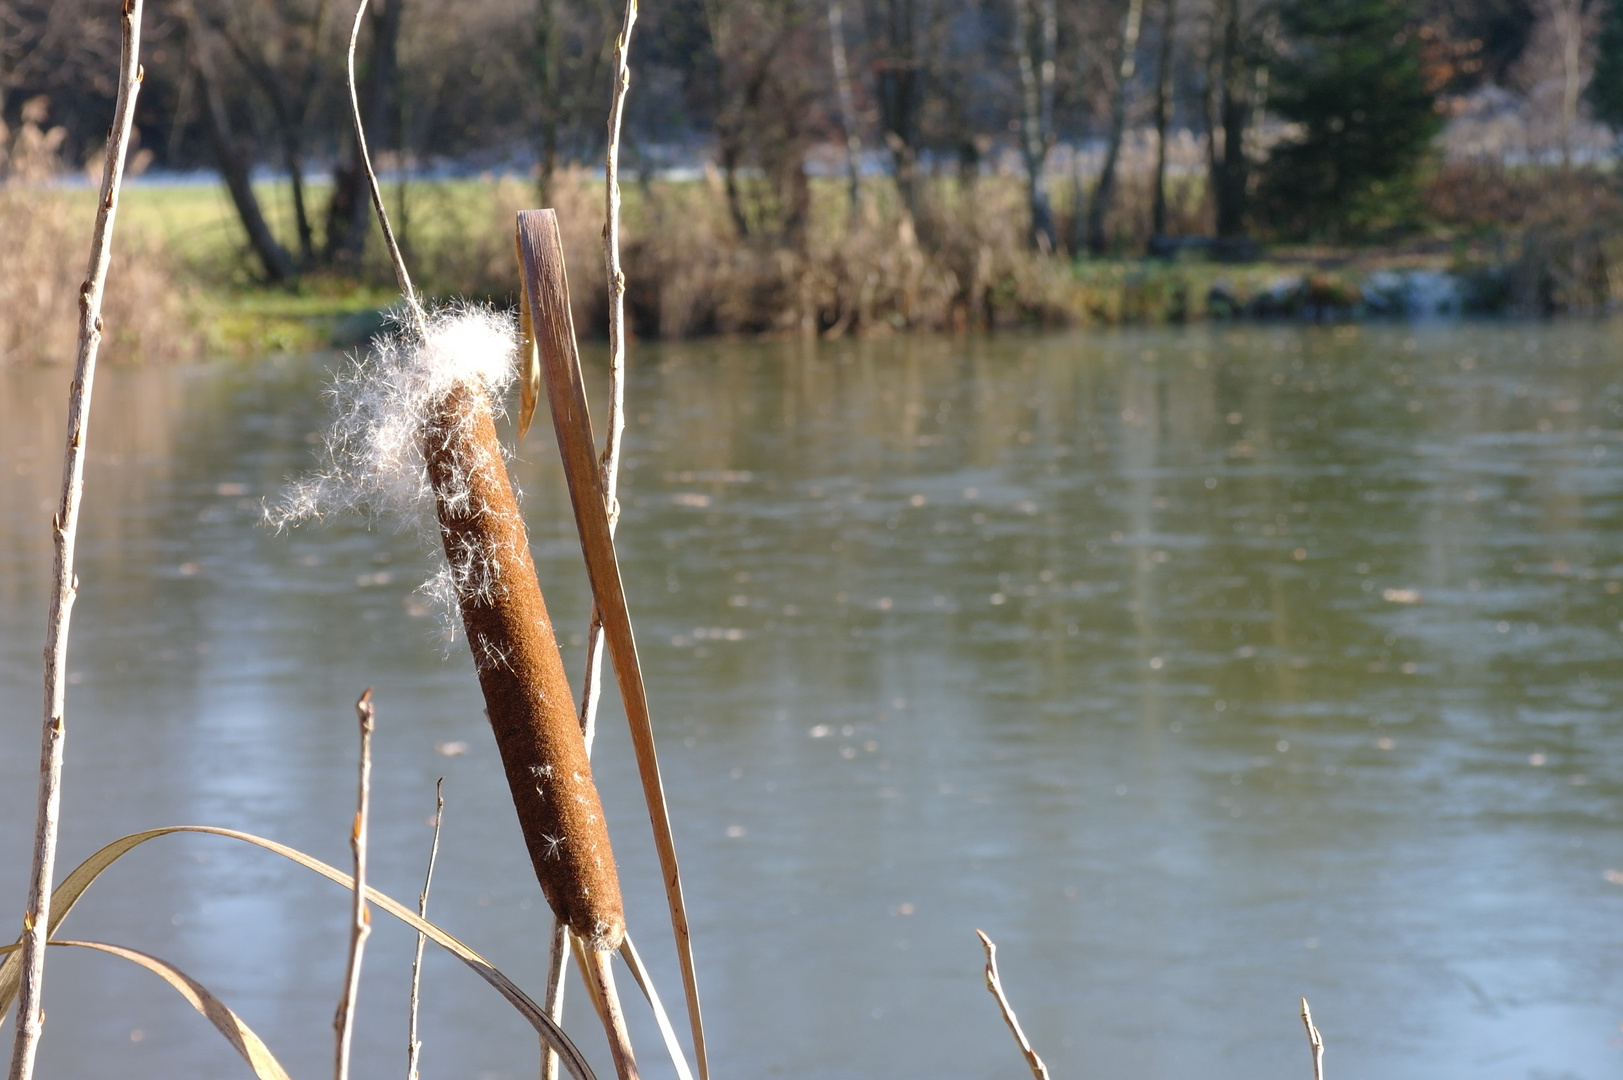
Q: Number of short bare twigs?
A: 4